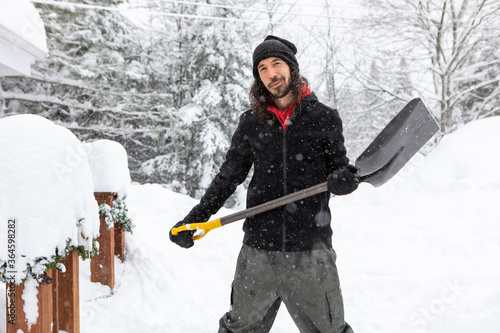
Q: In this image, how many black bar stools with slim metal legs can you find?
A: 0